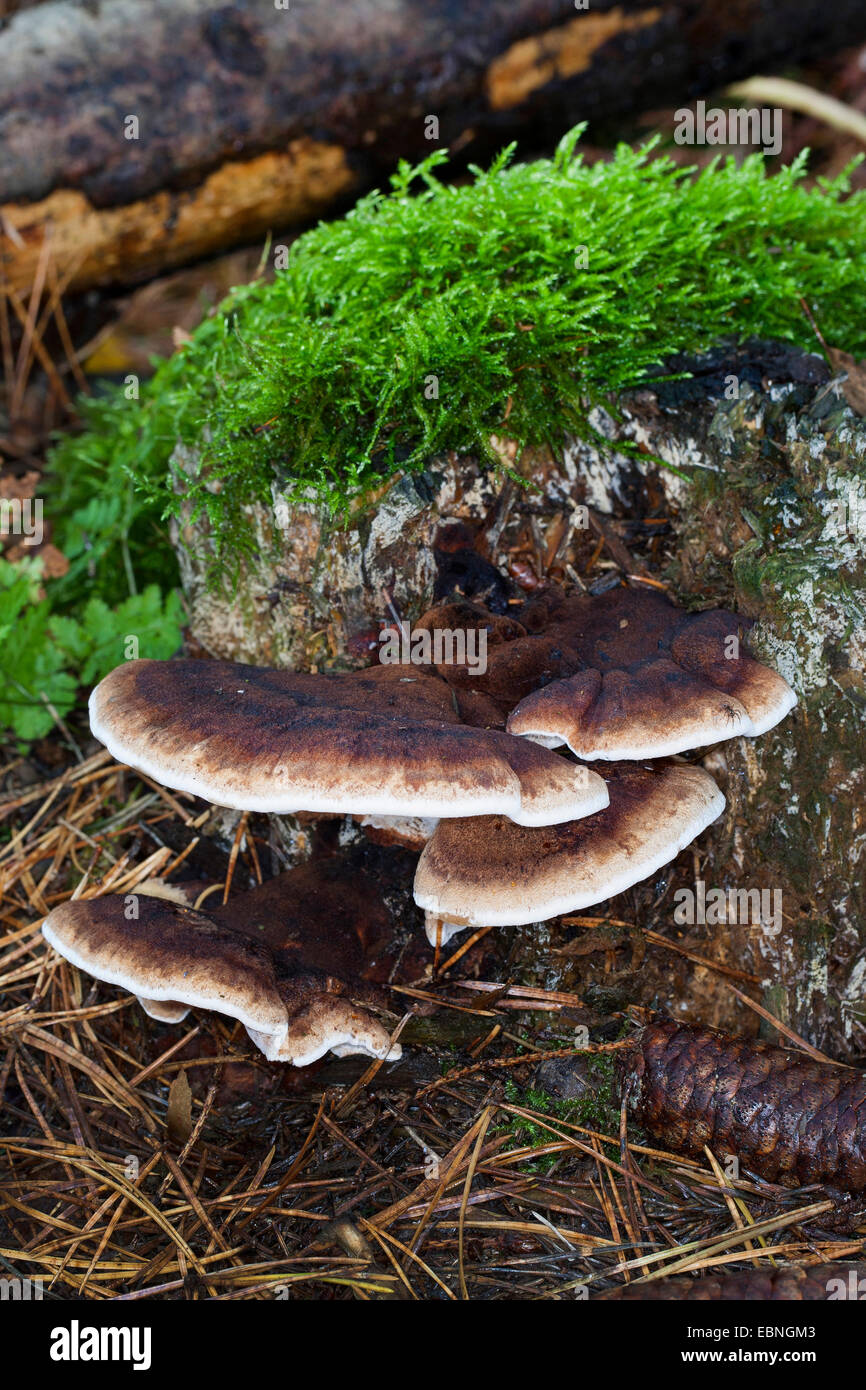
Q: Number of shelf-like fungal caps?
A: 4